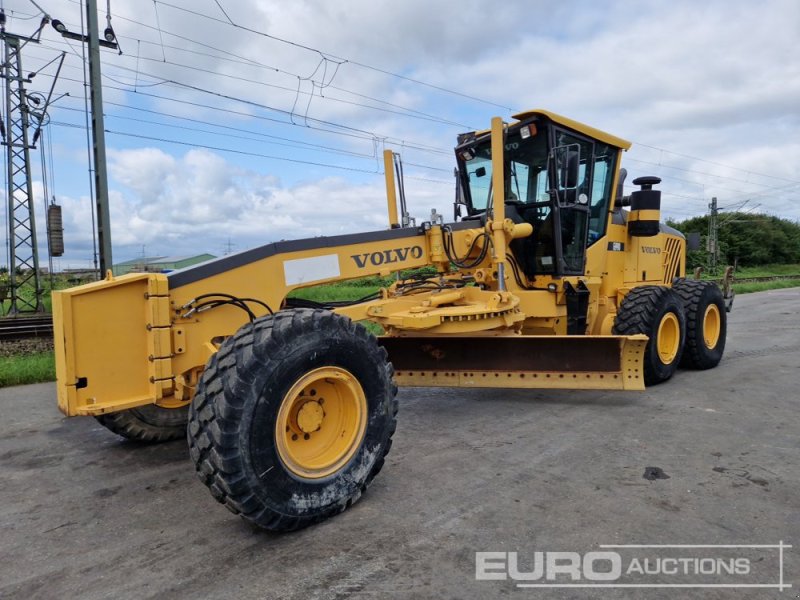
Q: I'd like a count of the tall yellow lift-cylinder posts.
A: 2